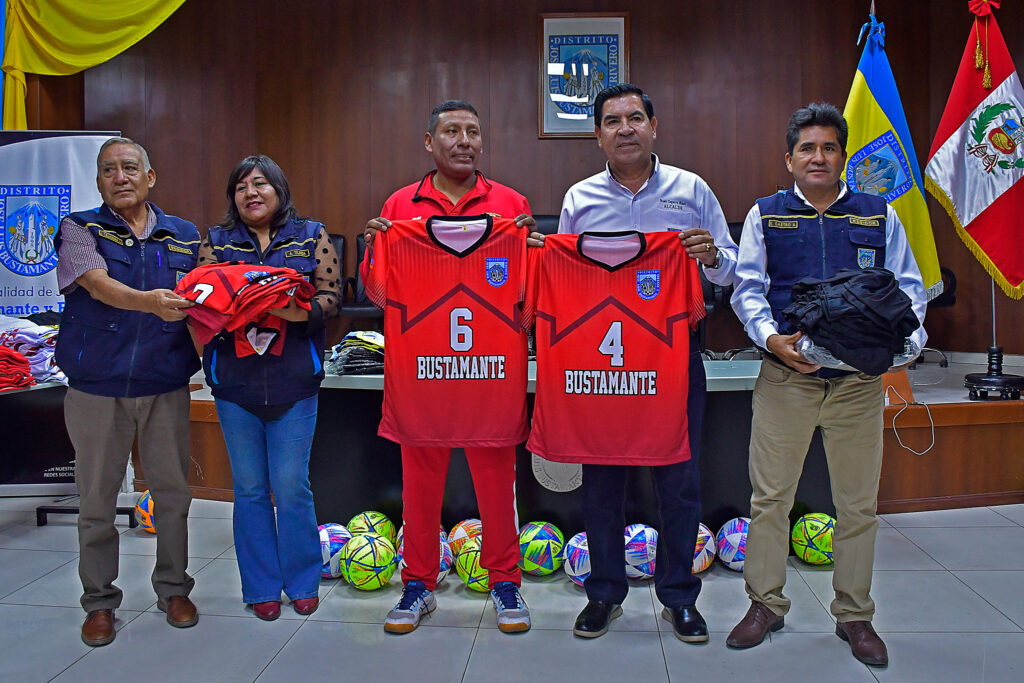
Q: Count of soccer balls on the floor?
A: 14